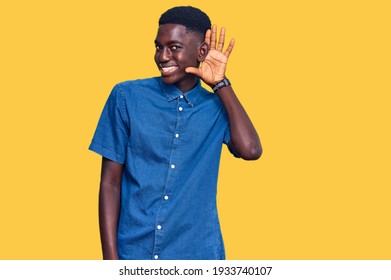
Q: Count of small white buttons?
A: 7